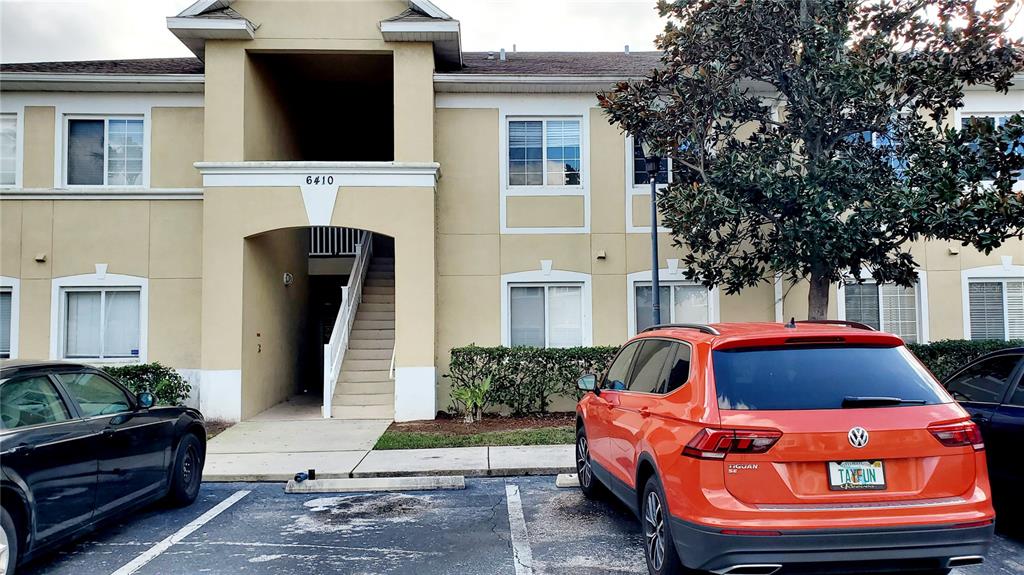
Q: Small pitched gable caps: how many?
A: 2